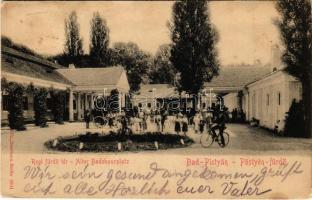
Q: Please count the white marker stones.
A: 5